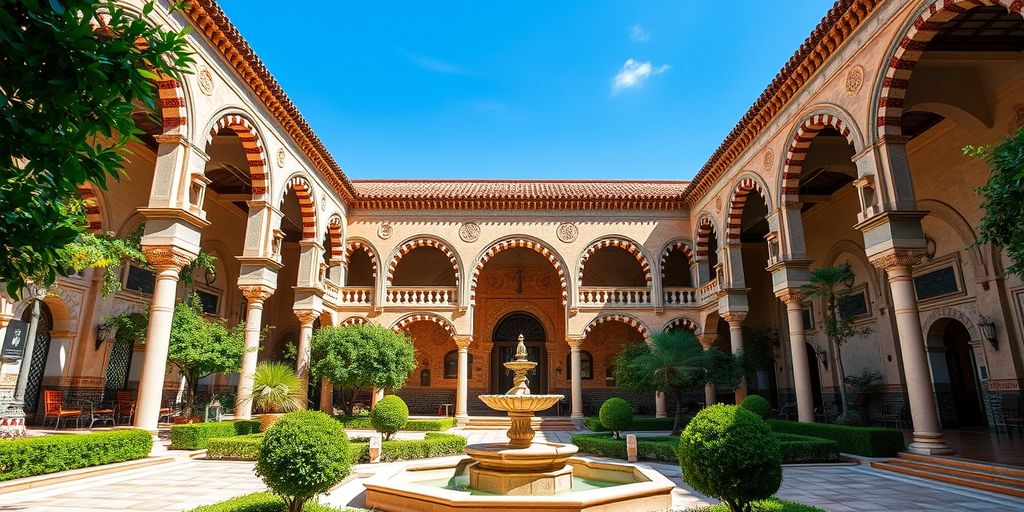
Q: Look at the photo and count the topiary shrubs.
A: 5